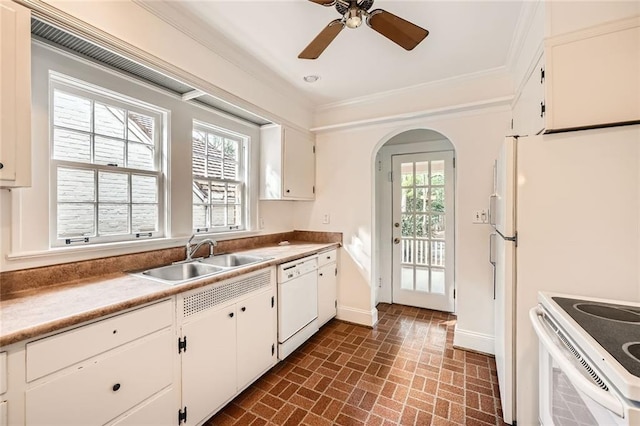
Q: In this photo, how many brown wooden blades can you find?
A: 3